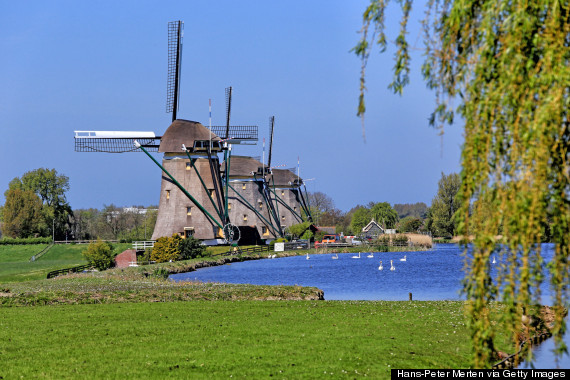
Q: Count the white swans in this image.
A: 10